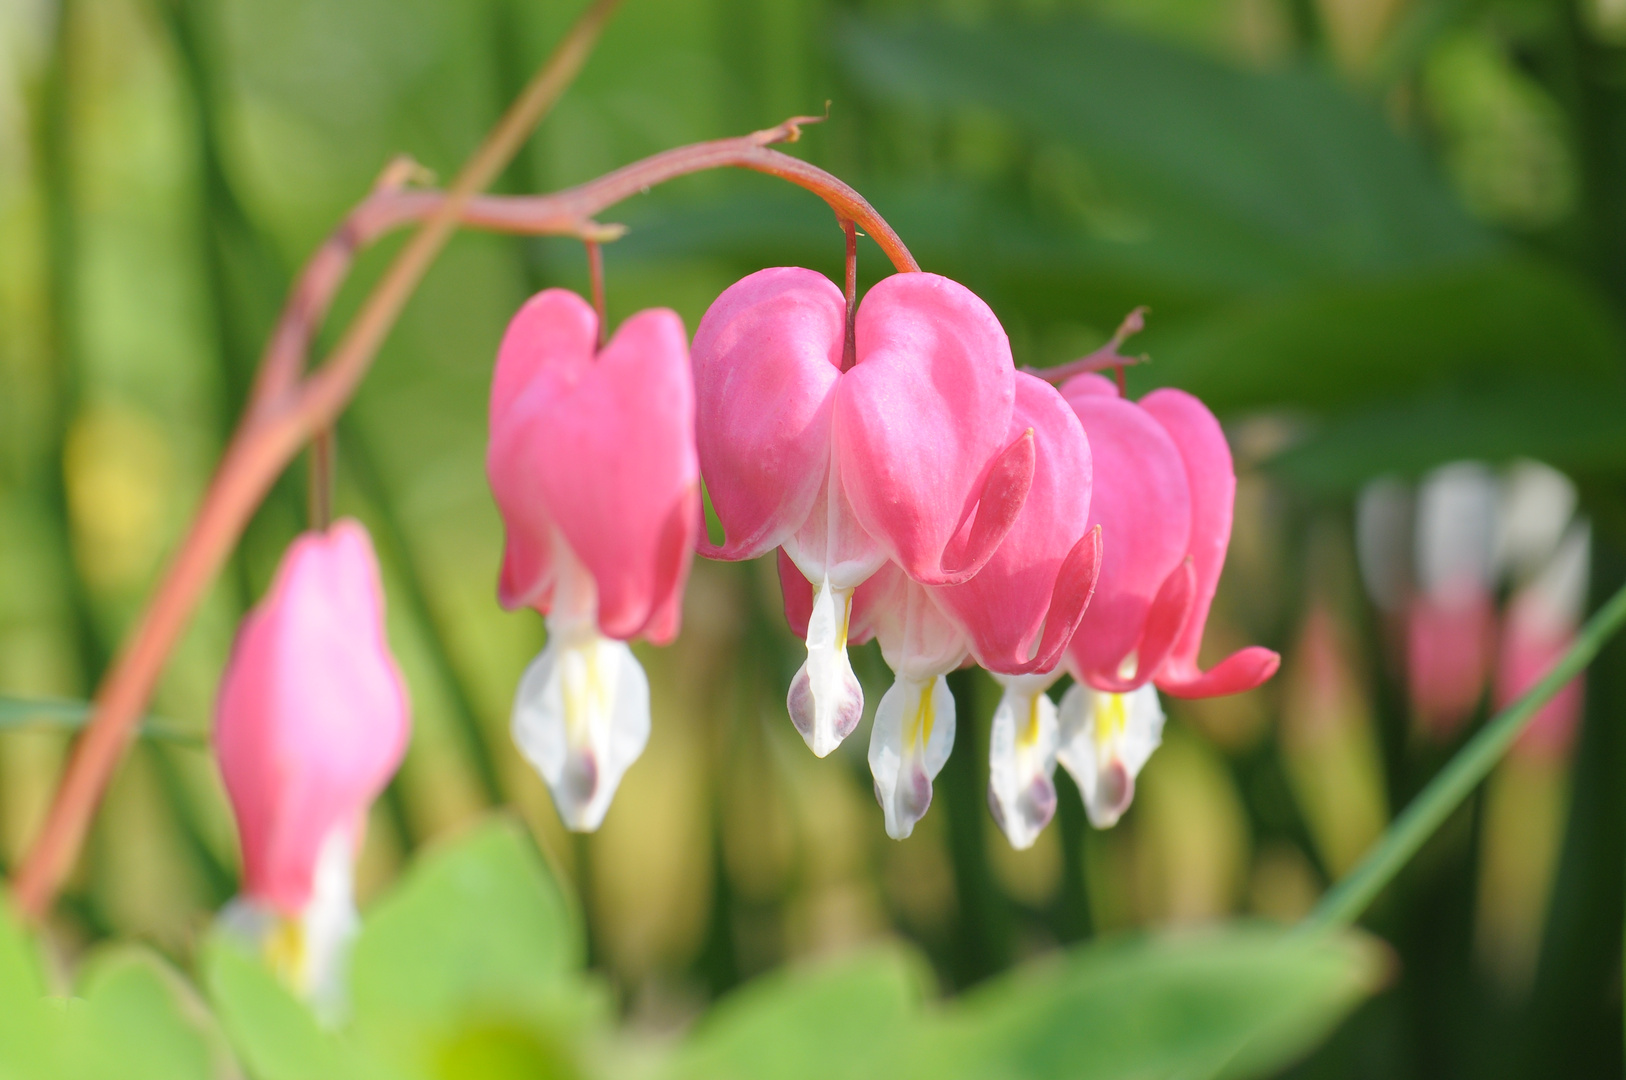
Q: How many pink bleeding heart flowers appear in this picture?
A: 6